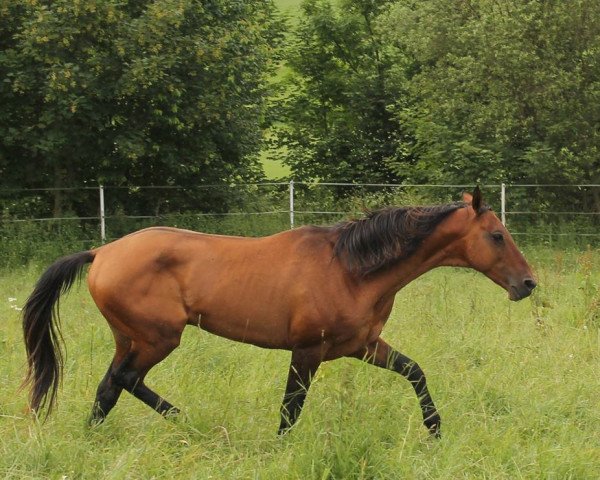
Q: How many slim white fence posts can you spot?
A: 3